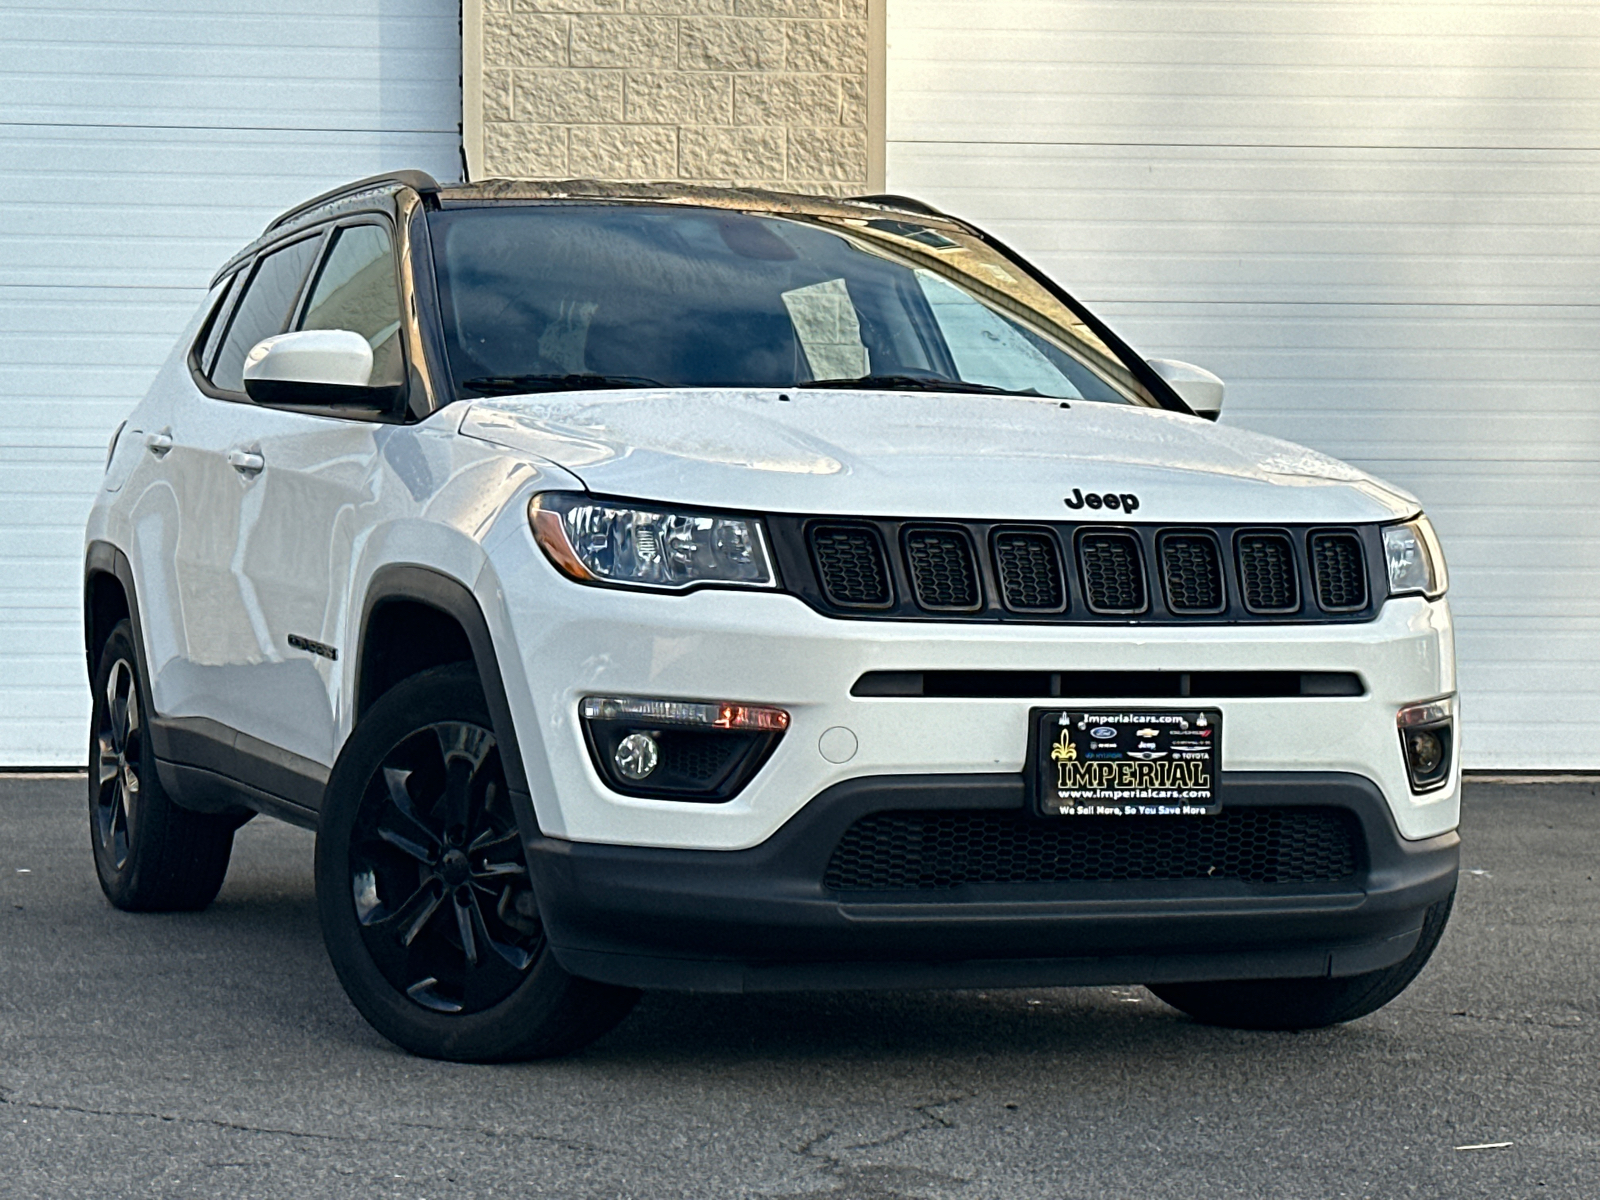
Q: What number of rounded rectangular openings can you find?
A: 7